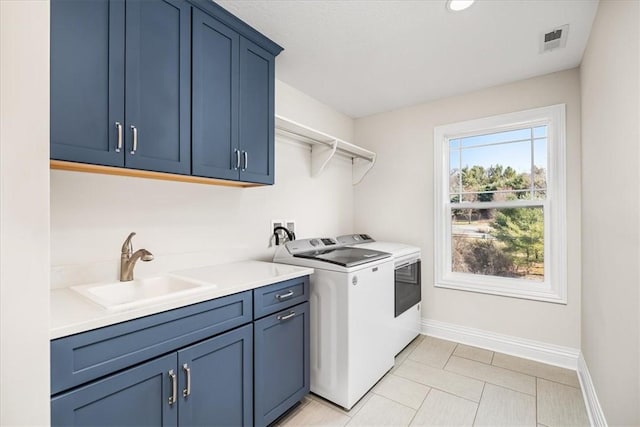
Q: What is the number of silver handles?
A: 8